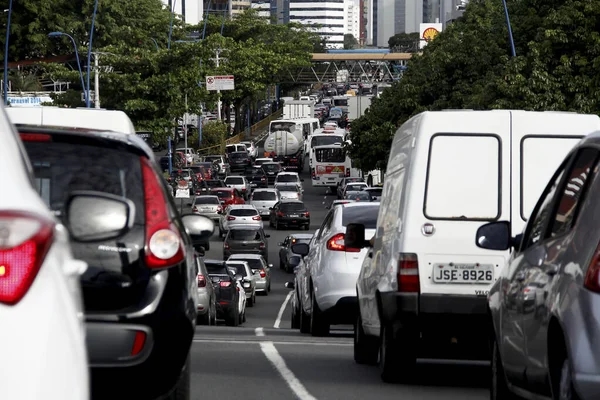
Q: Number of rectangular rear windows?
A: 2